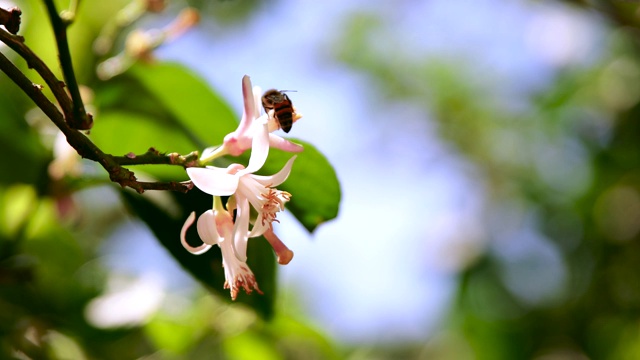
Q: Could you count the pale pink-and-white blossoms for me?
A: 3